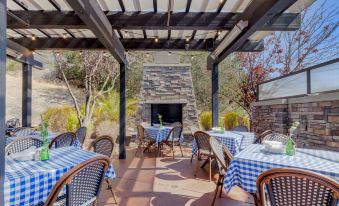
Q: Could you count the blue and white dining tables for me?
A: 5